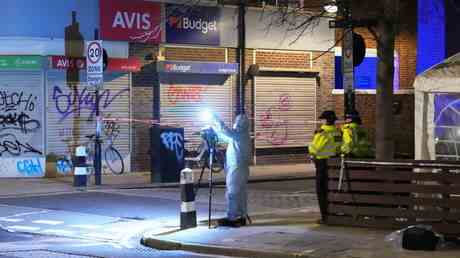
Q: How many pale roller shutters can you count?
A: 4